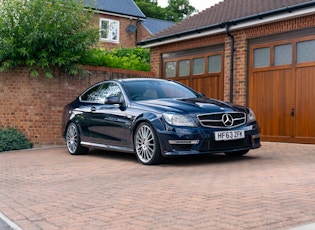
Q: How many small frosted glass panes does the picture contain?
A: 7